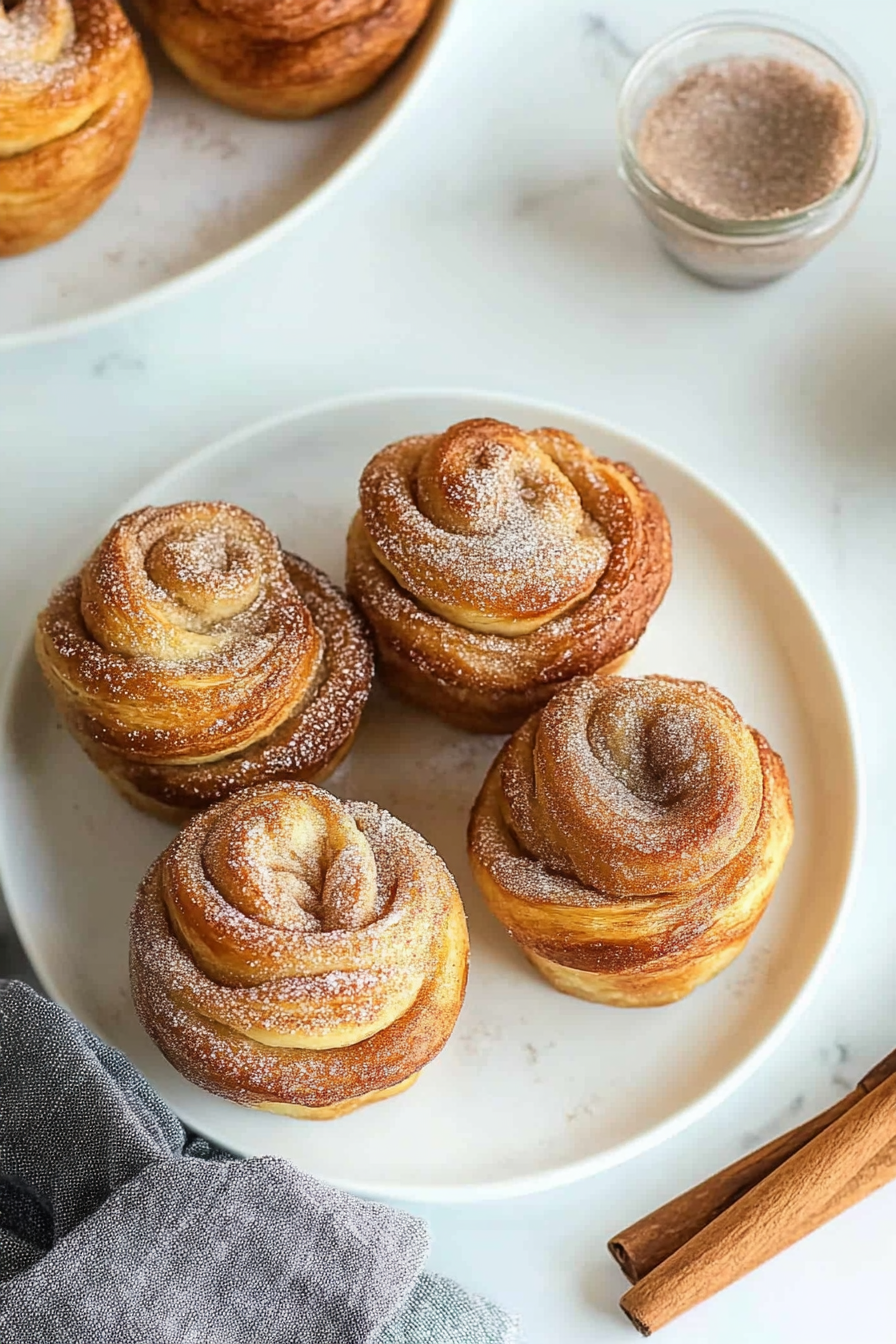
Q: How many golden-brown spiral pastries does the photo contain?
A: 6